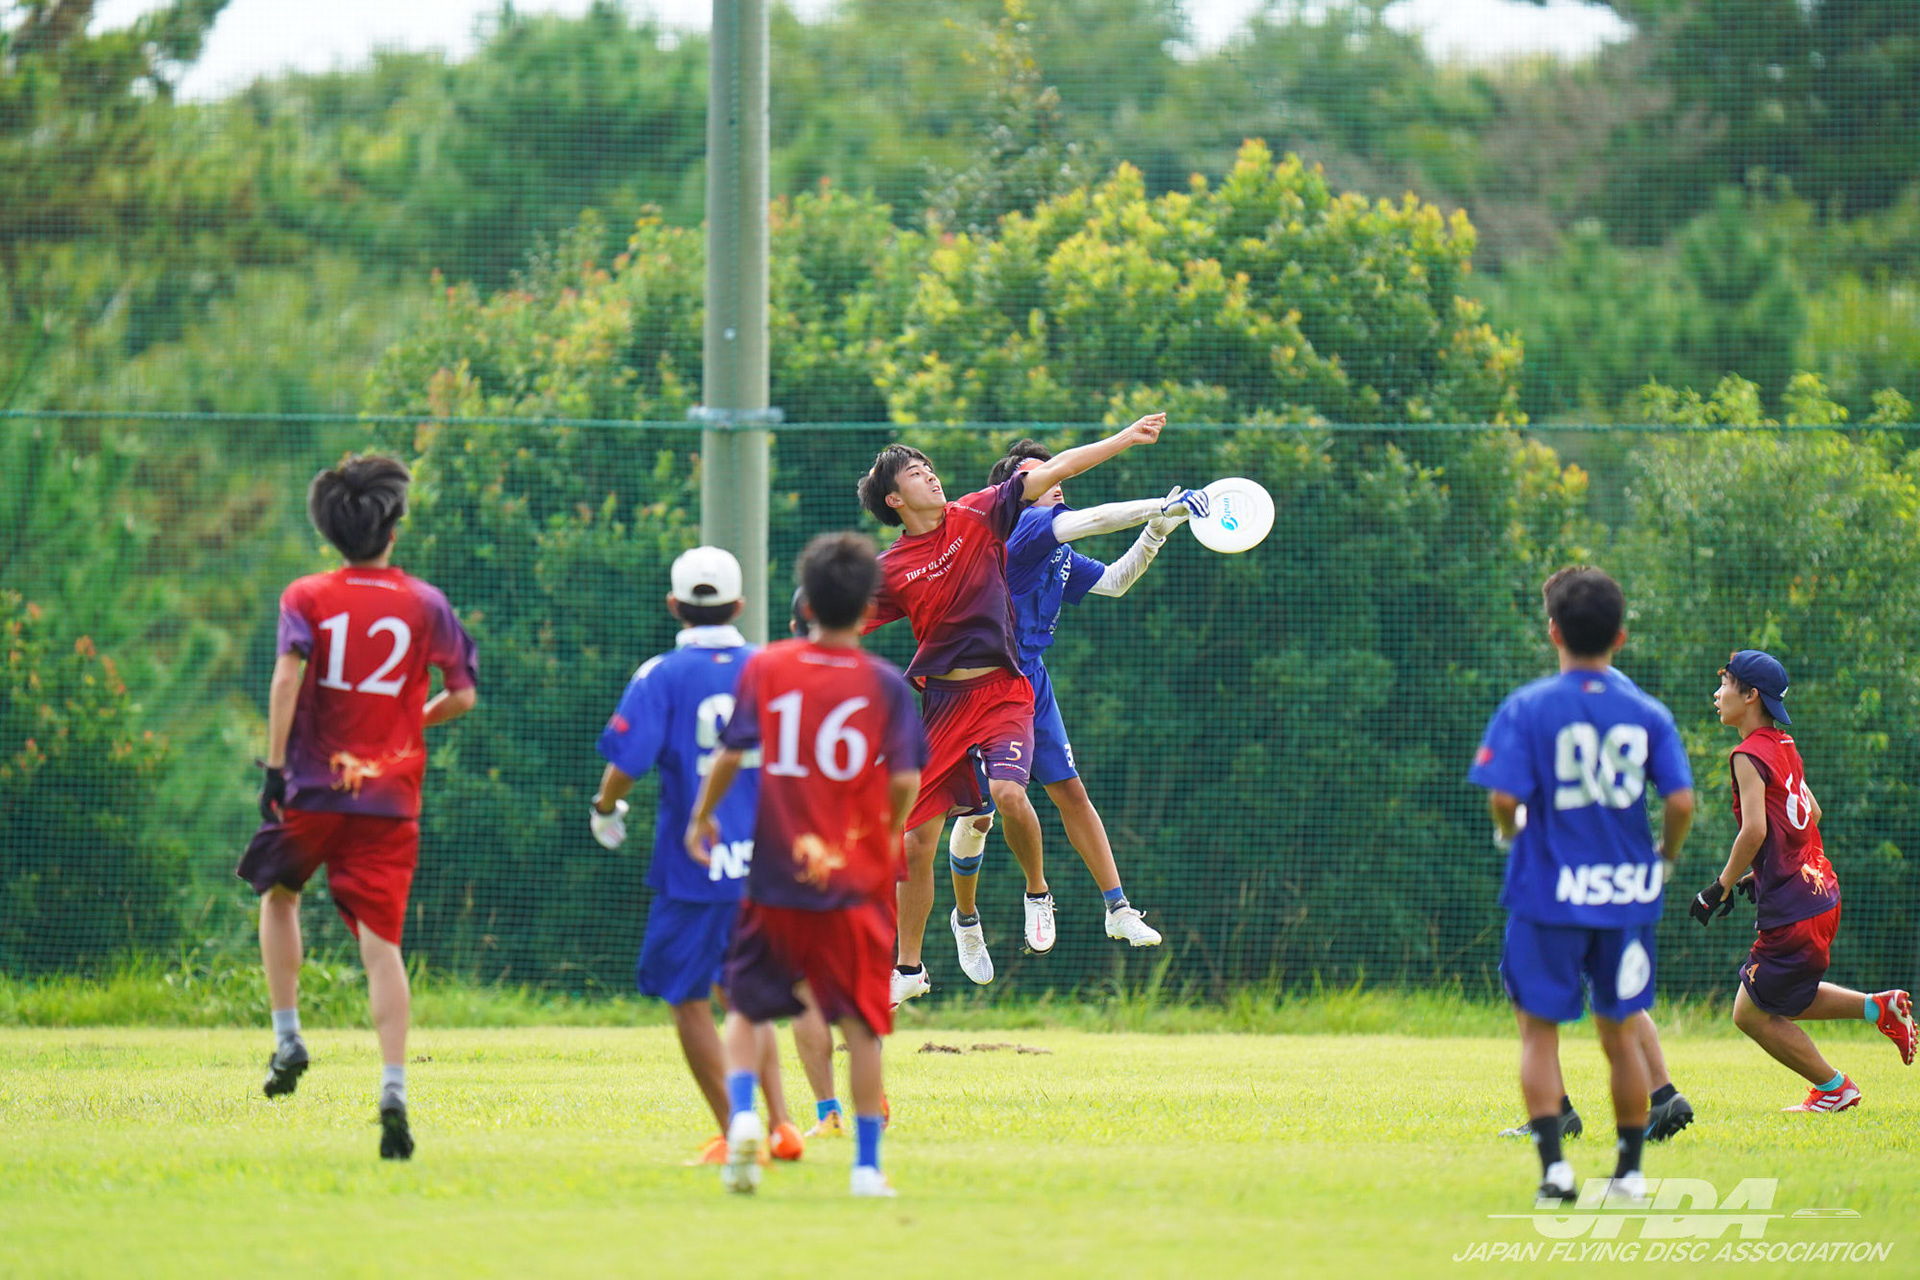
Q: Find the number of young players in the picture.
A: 9